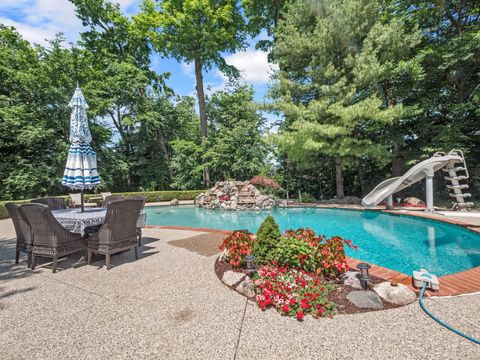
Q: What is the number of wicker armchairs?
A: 6